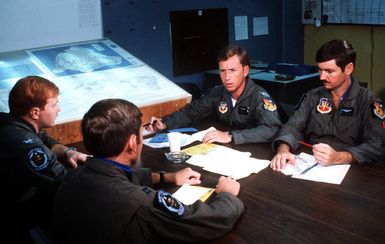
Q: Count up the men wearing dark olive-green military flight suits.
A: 4